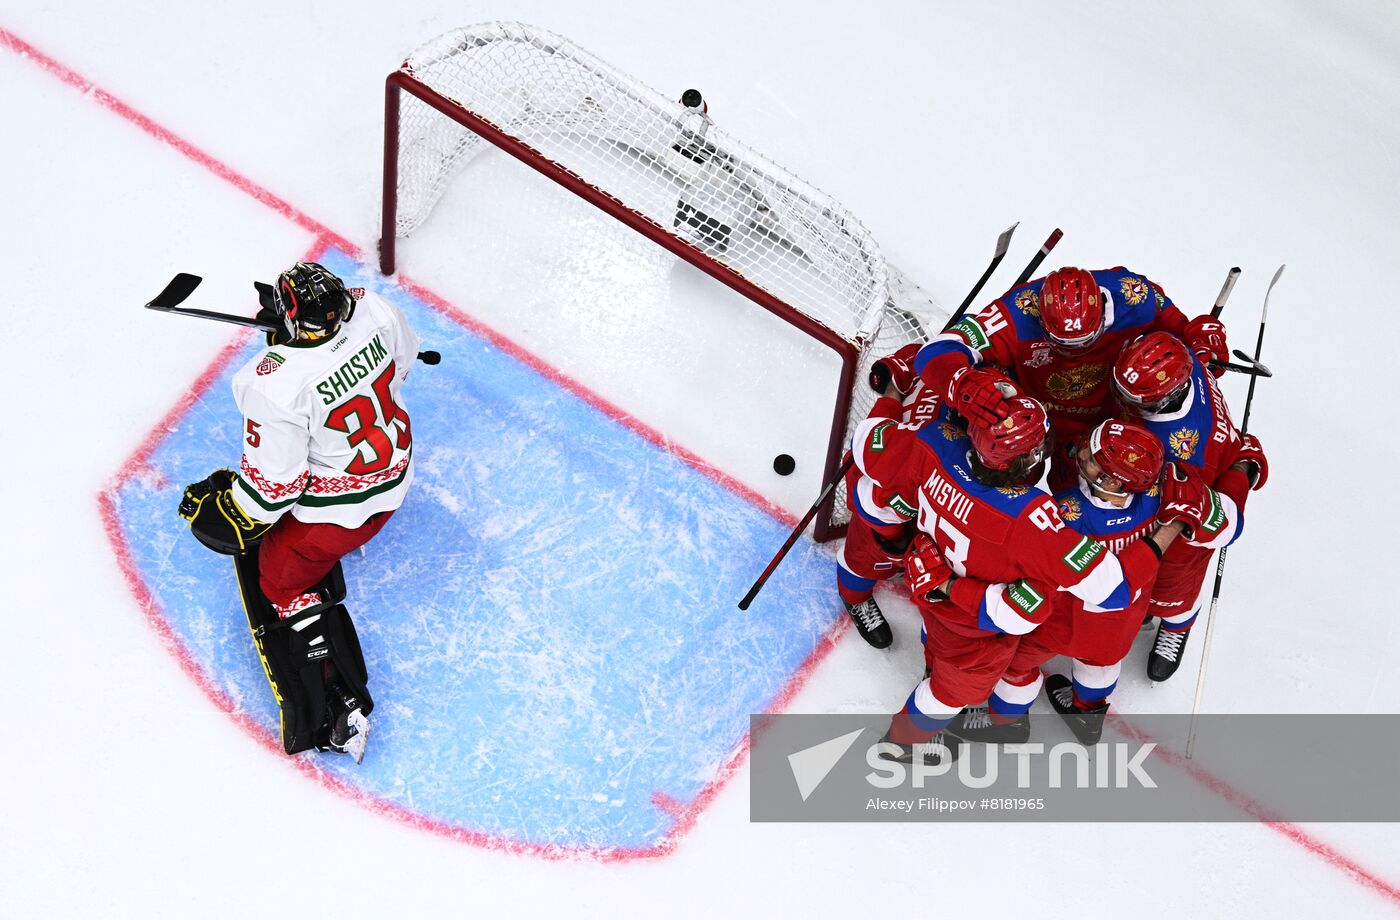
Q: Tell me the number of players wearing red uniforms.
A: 5